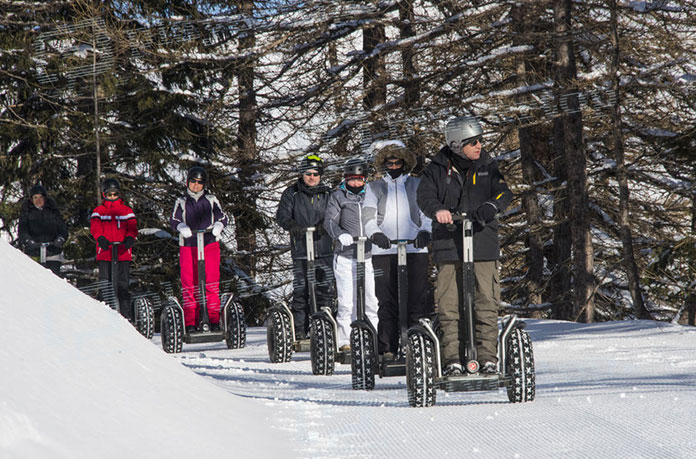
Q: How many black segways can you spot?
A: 7